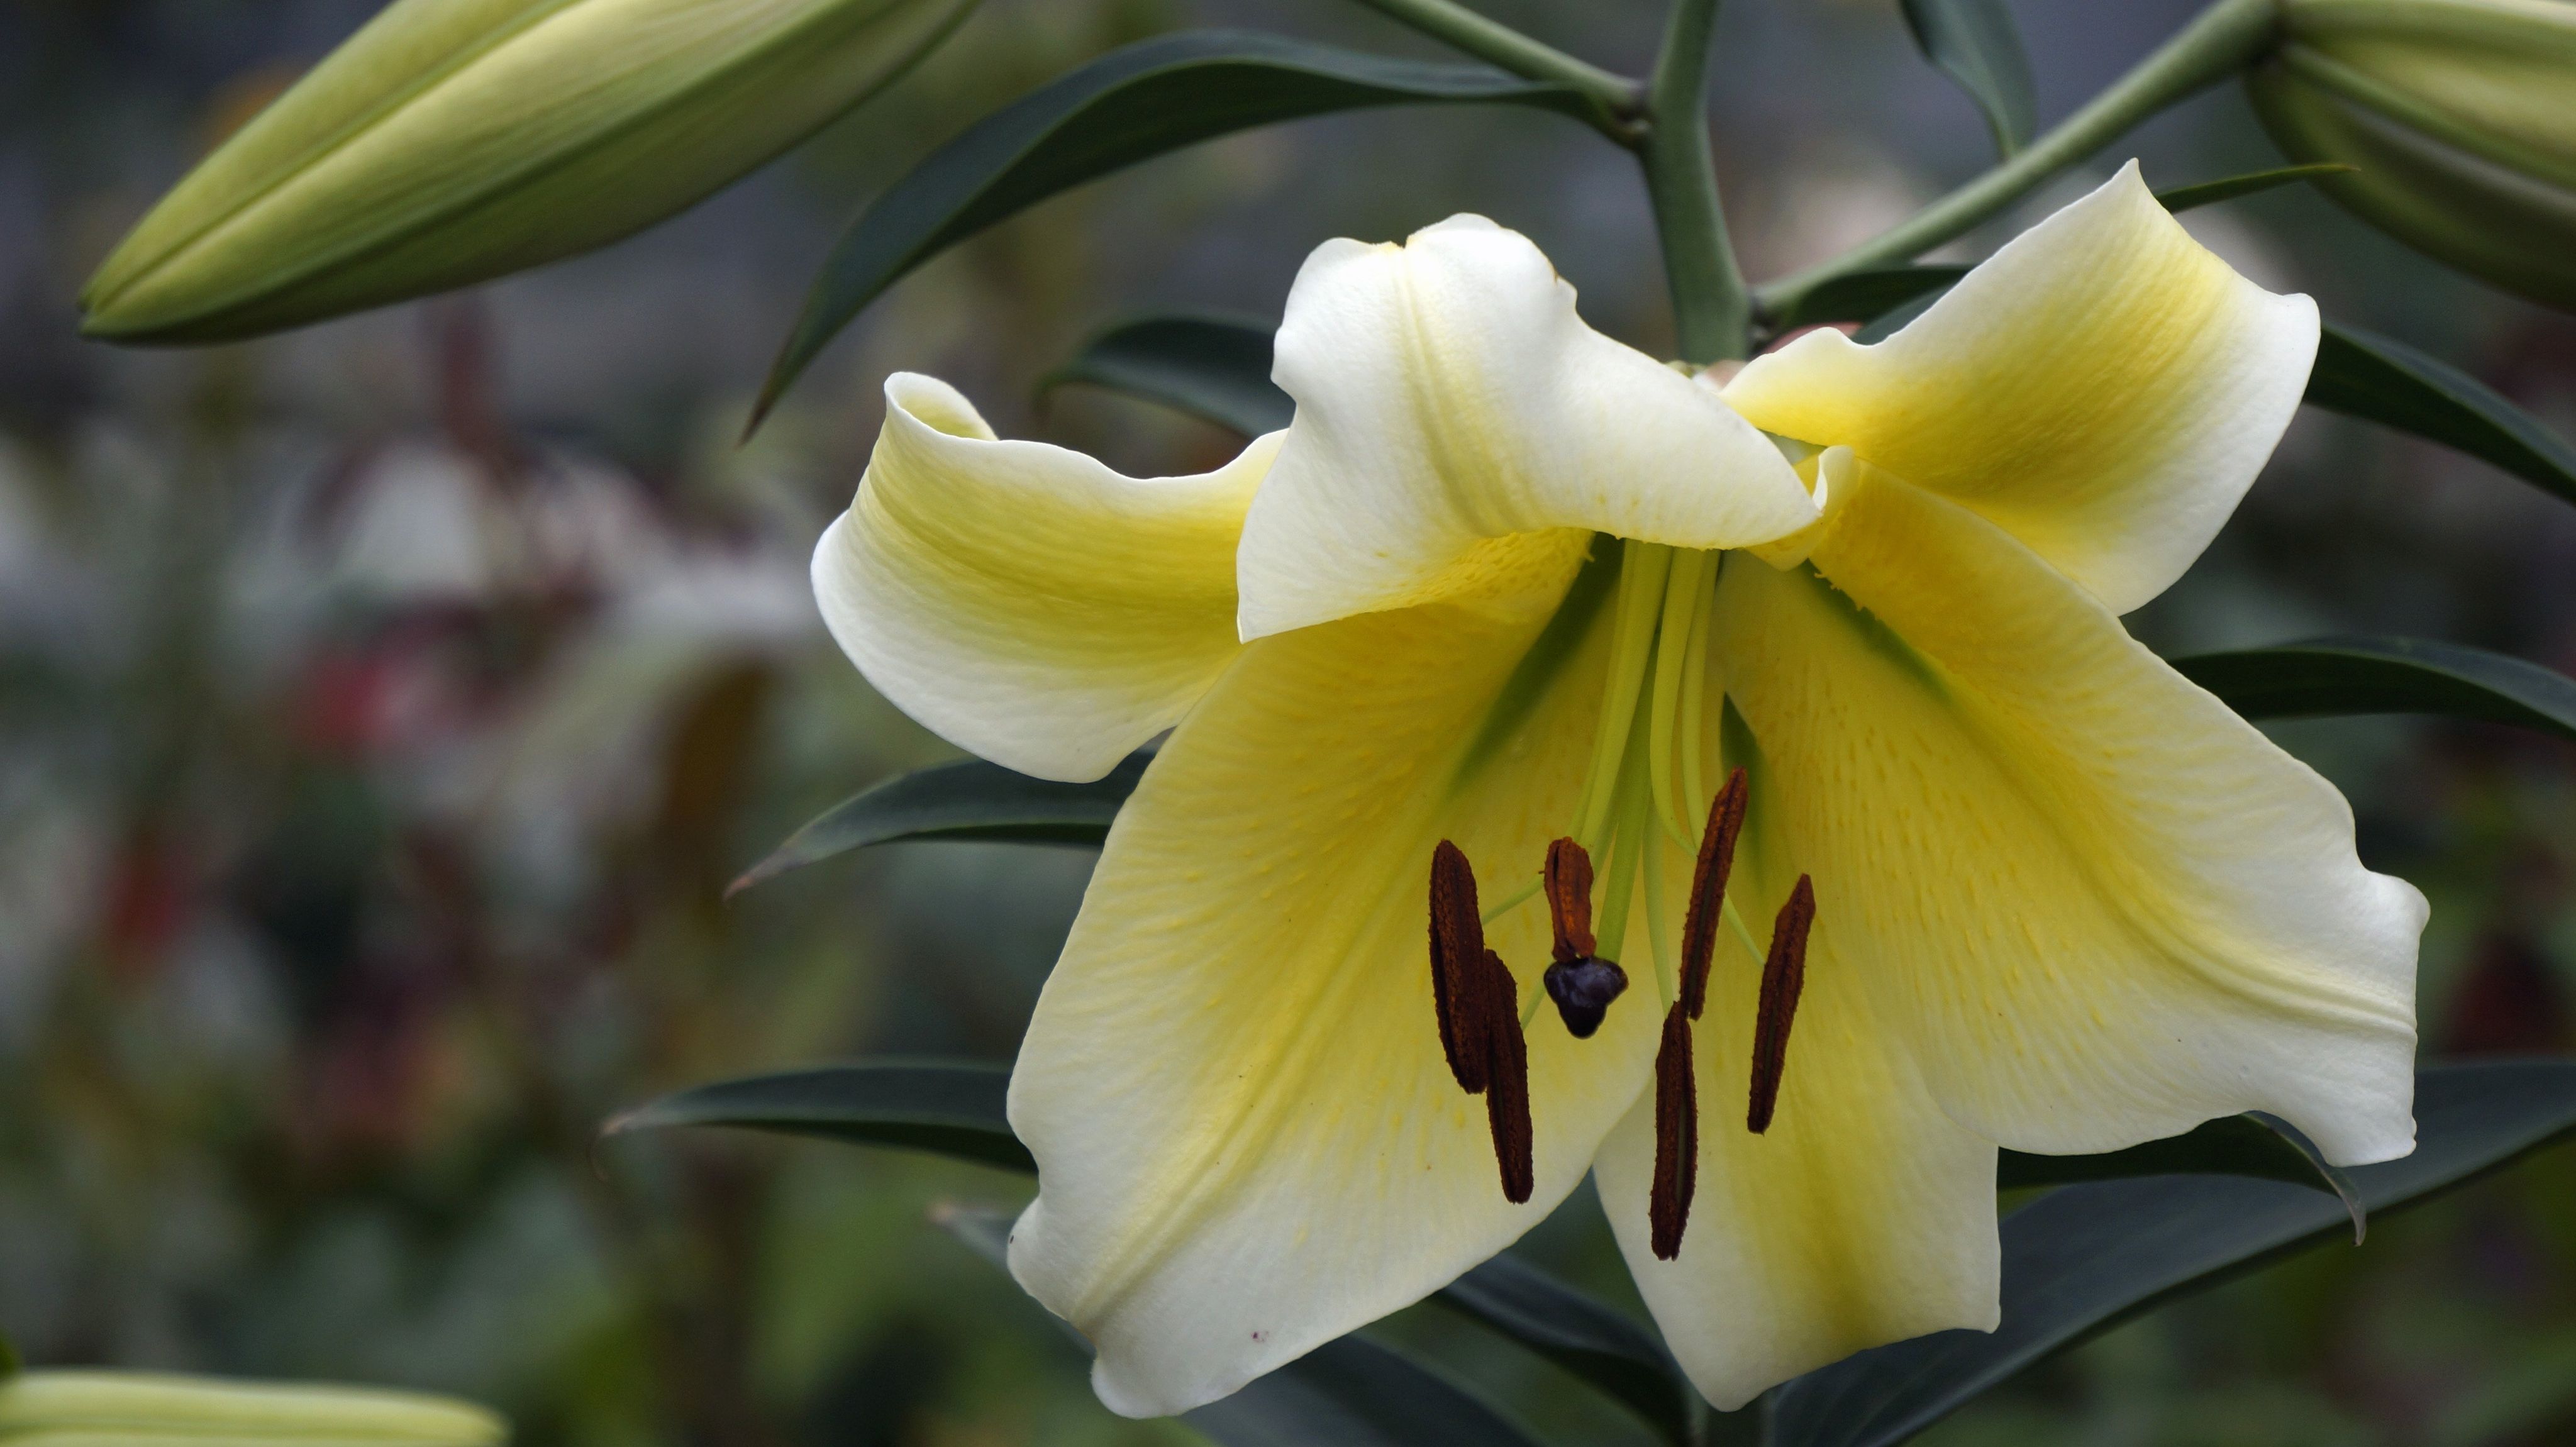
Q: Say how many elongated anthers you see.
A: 6